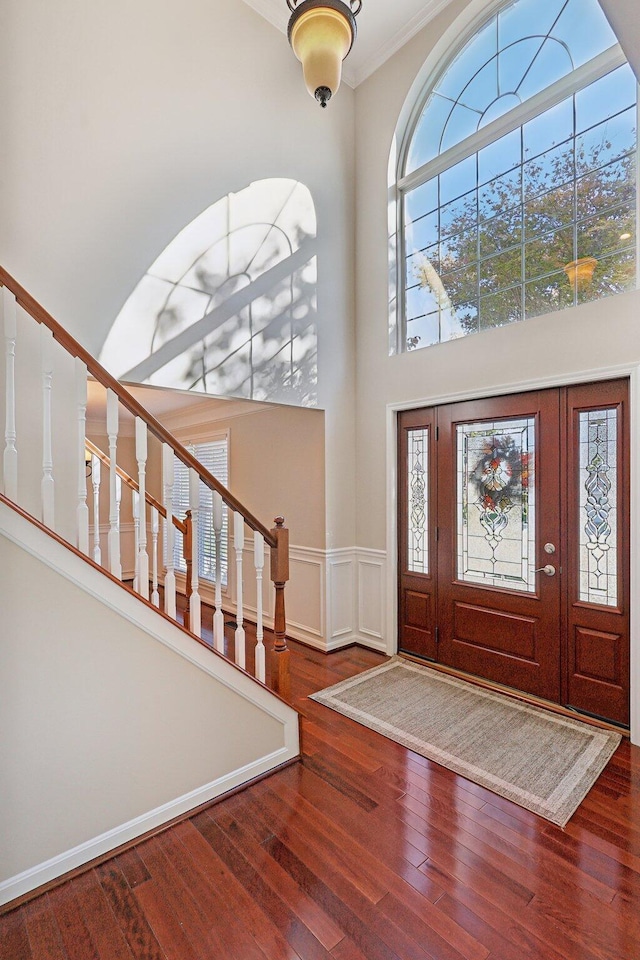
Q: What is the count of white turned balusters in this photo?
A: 14